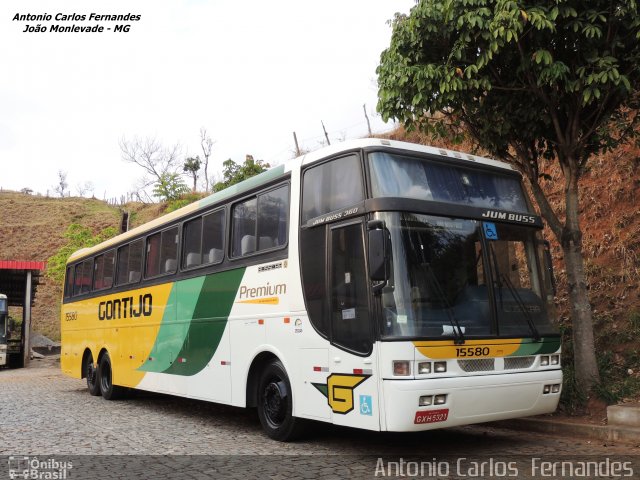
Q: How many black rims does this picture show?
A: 3